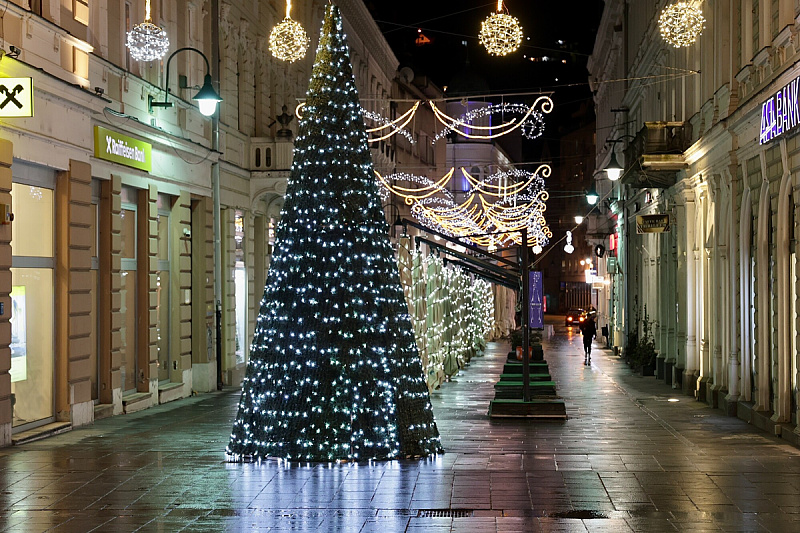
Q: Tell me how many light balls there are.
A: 4